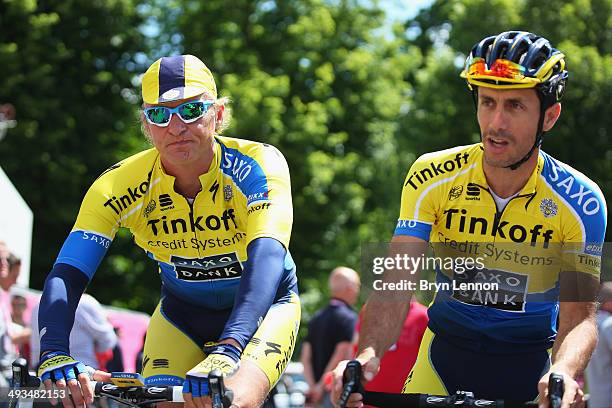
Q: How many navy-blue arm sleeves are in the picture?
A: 2